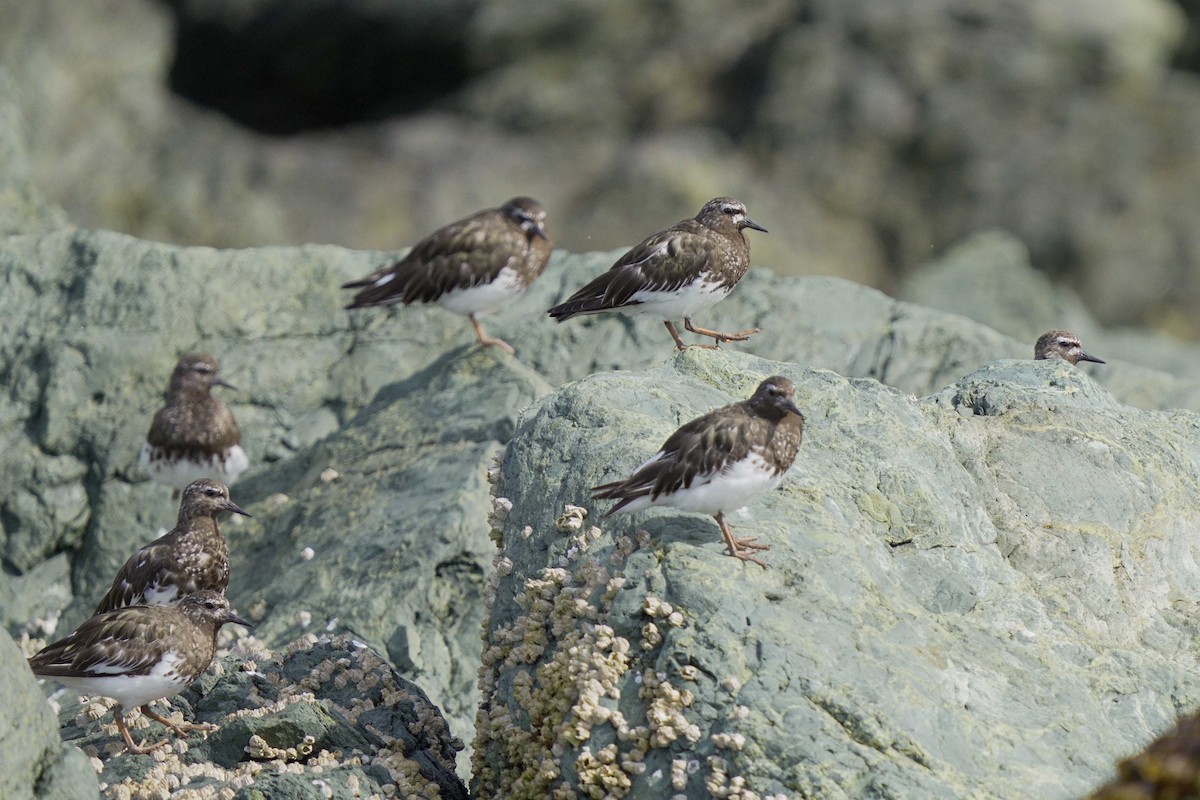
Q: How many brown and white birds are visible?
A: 7